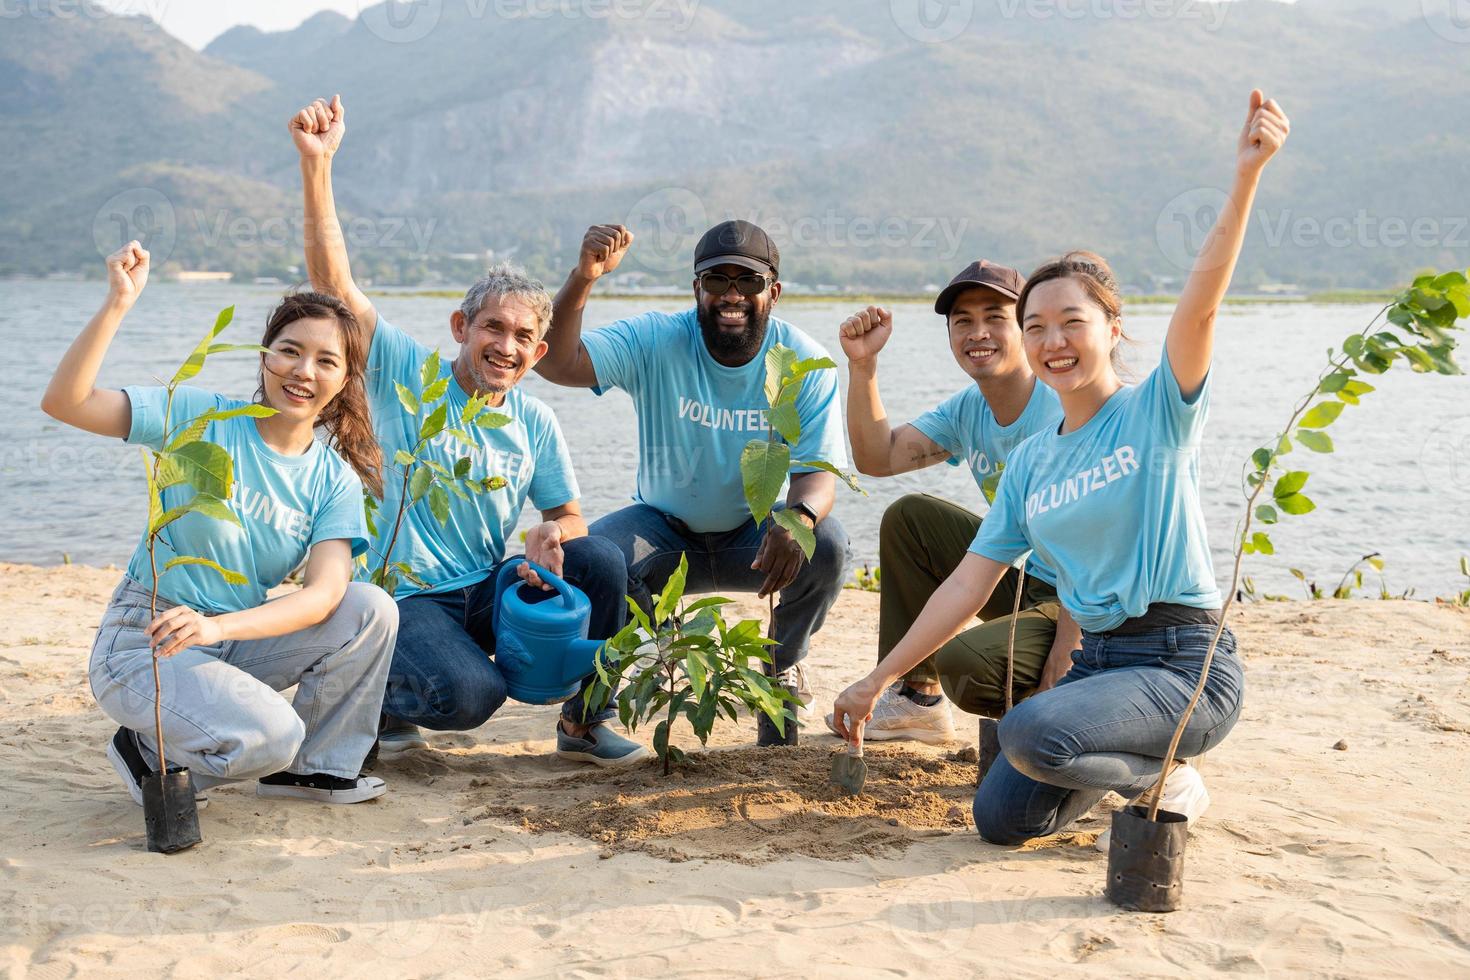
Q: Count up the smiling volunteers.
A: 5